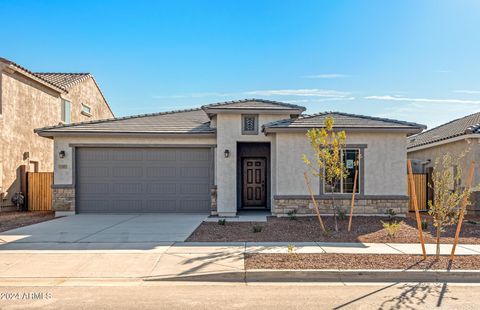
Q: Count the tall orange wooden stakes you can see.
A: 4